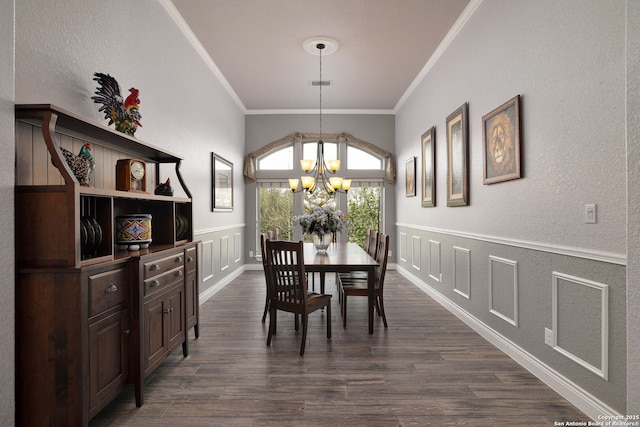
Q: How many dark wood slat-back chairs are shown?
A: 8